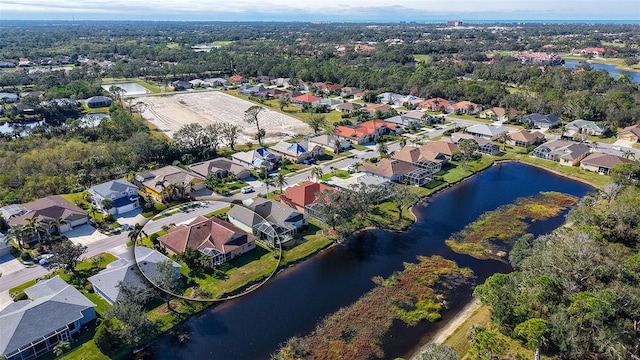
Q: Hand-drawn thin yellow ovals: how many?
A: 1